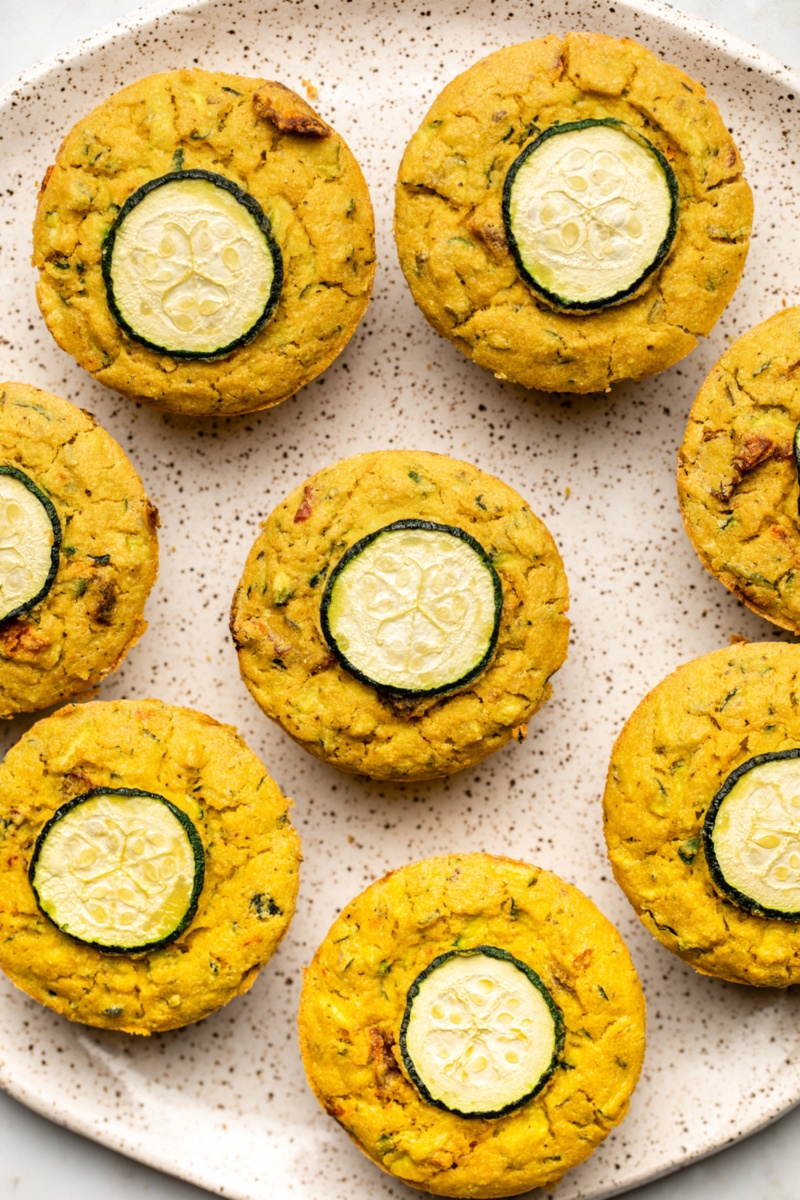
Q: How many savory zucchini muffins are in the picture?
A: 8